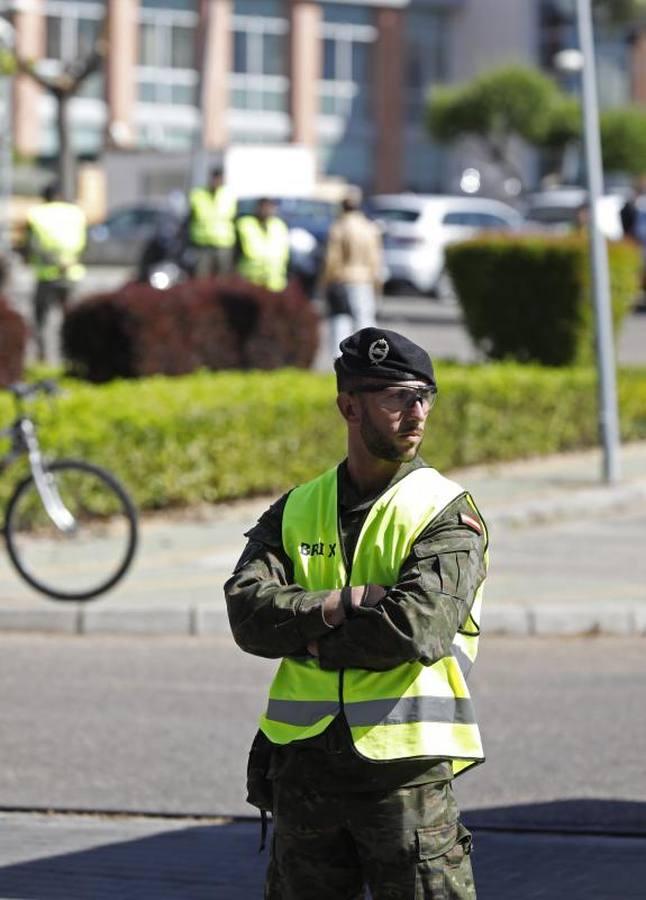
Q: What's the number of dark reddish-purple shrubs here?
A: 2